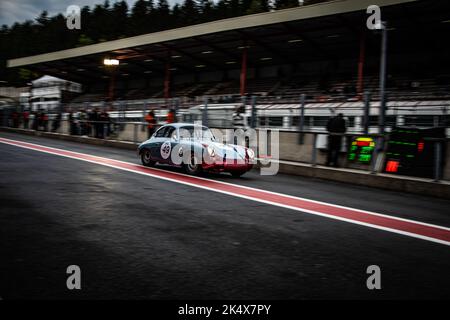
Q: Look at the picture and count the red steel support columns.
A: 4